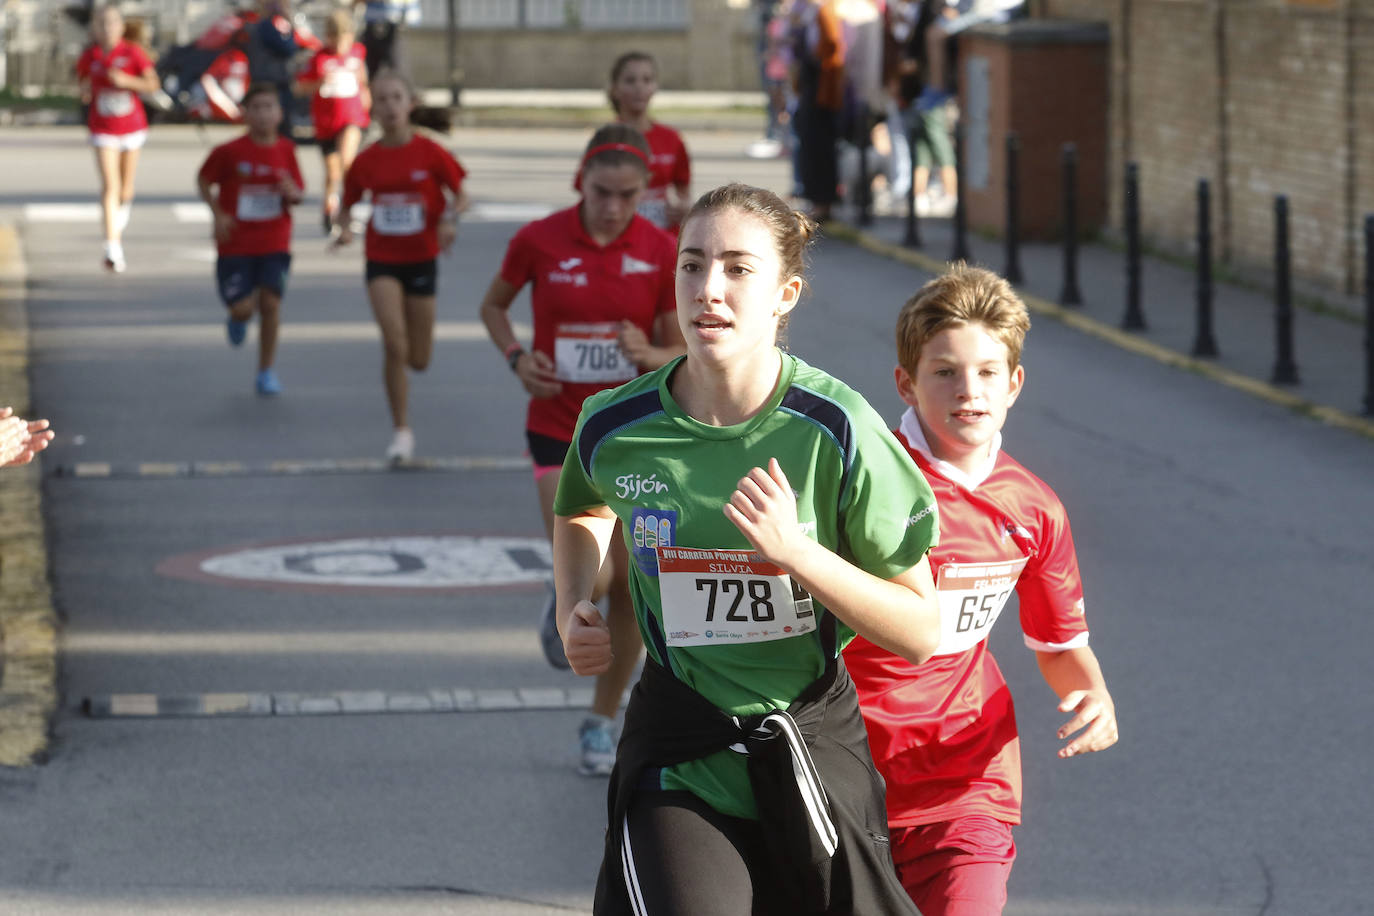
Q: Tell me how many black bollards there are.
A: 9